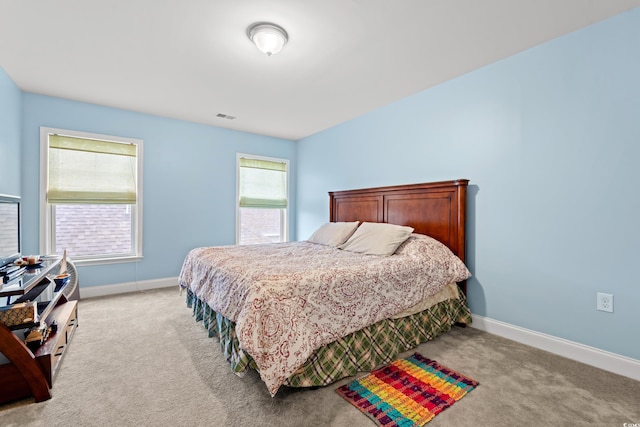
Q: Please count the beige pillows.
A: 2